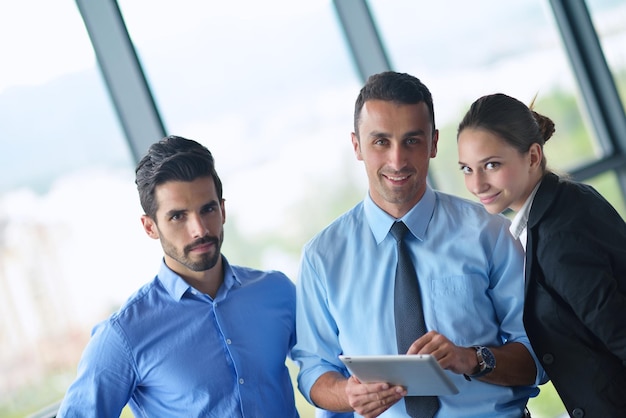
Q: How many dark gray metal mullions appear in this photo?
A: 3